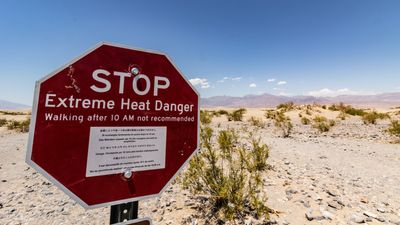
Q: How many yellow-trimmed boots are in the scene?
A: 0